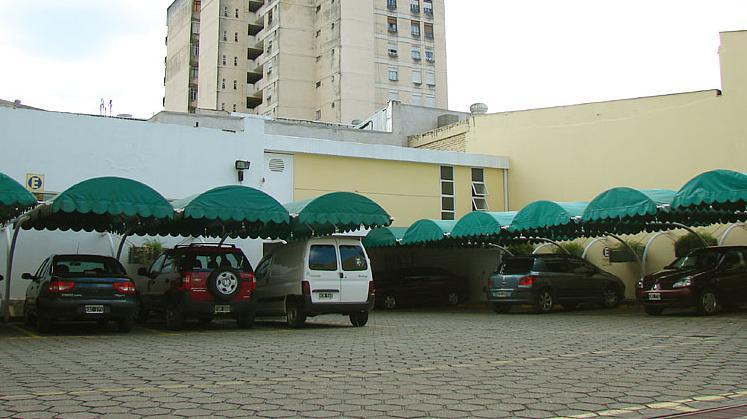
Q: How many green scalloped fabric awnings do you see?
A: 10